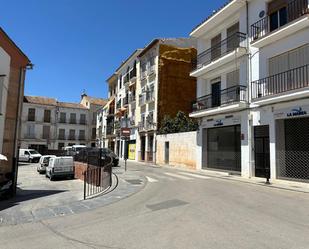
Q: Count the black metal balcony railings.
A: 4